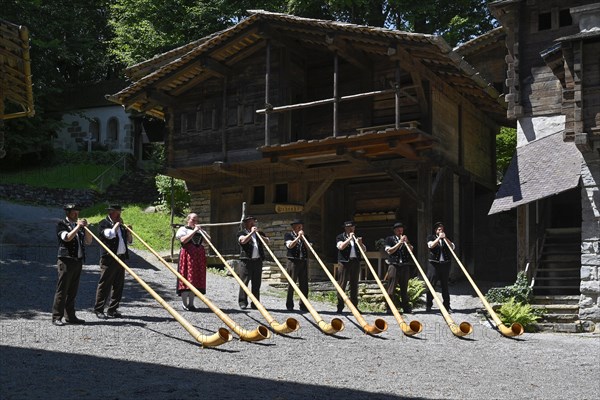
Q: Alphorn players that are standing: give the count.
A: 8